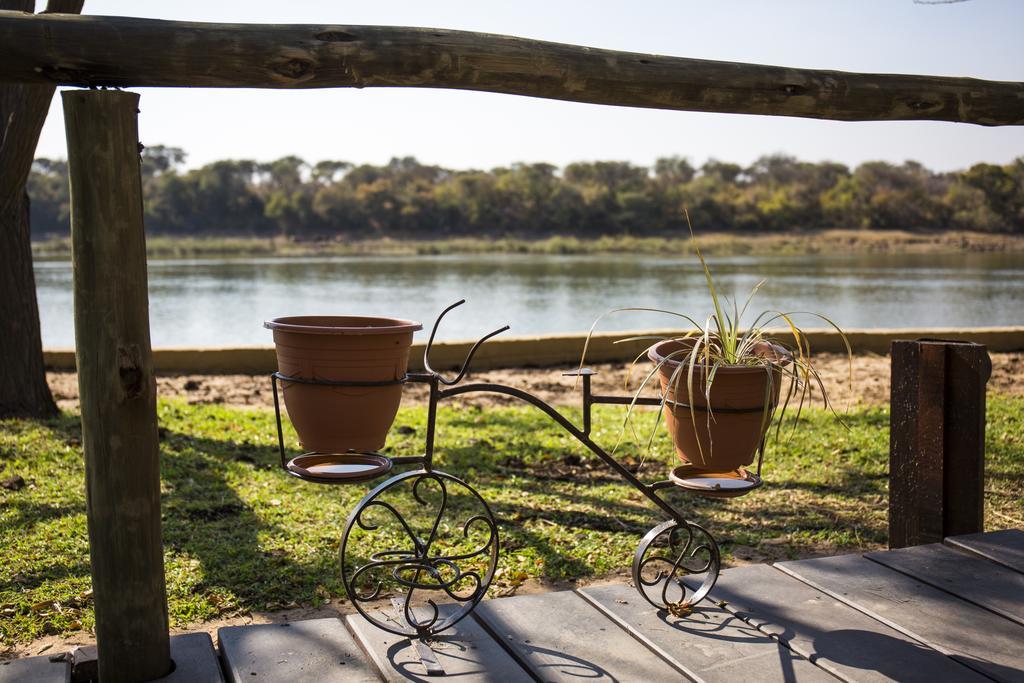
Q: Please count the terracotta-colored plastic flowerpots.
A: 2